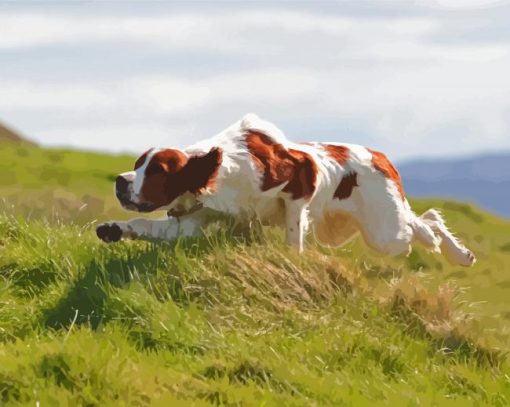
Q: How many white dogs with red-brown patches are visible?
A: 1